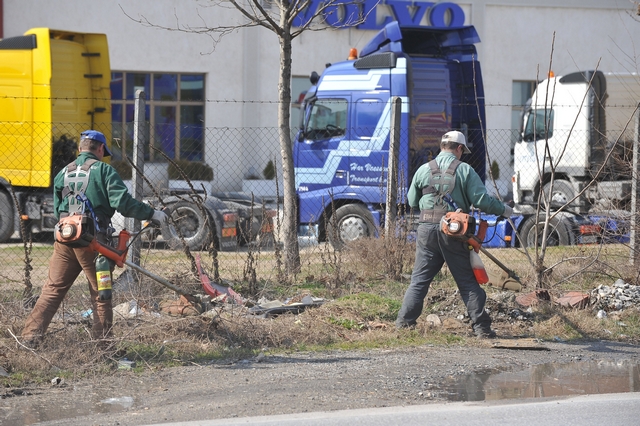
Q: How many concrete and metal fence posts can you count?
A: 3